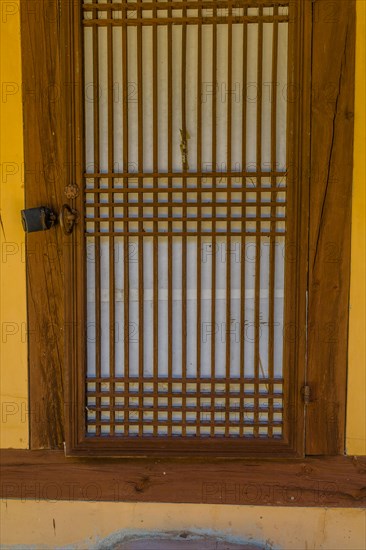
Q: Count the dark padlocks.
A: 1